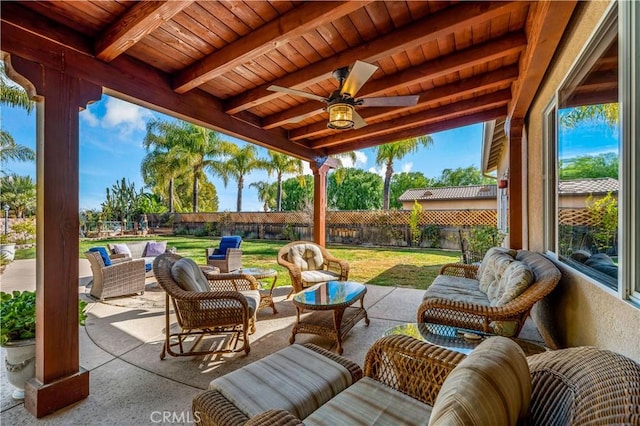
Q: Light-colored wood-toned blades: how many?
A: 5